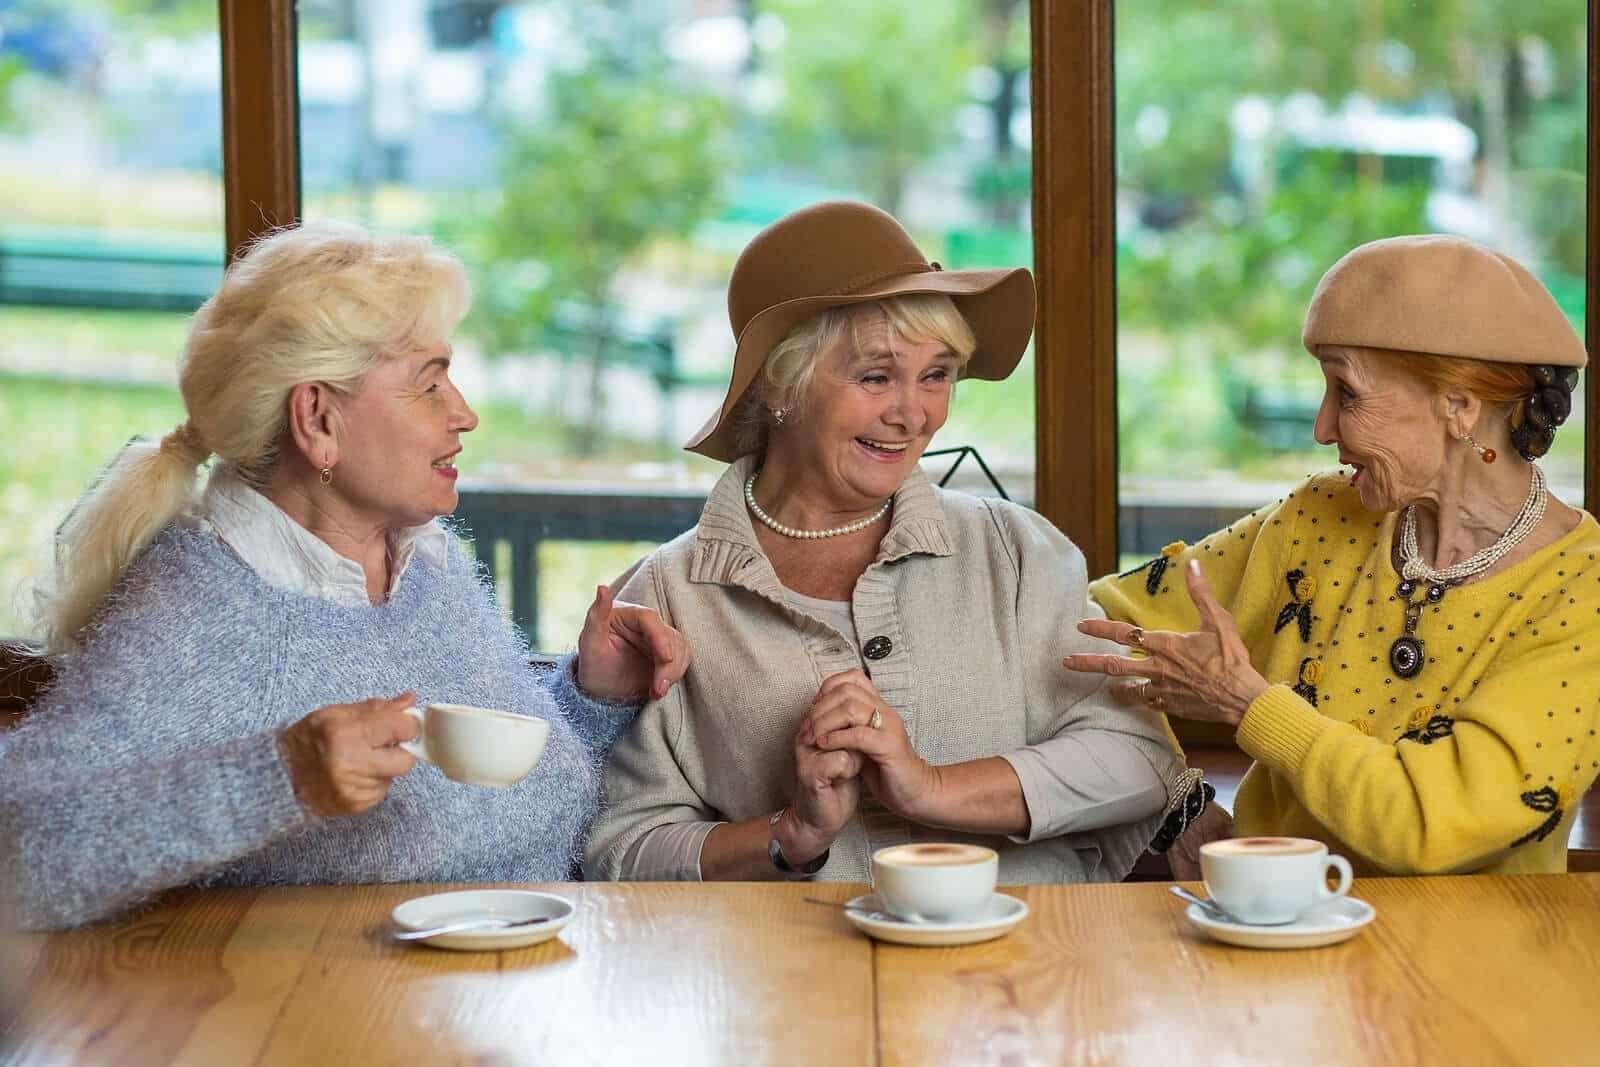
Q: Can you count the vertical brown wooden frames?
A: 3